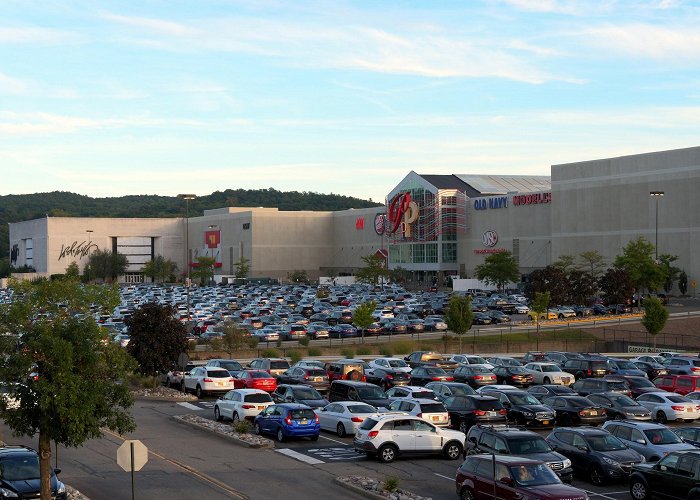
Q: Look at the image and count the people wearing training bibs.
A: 0